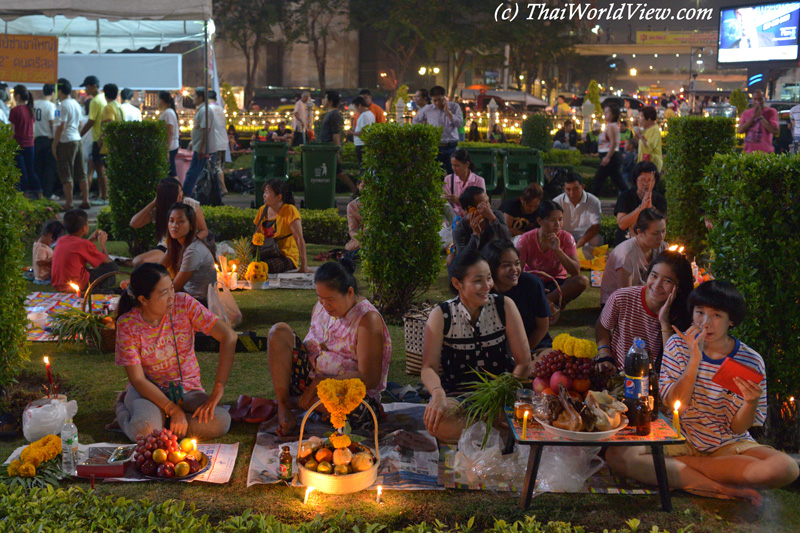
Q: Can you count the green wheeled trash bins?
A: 4